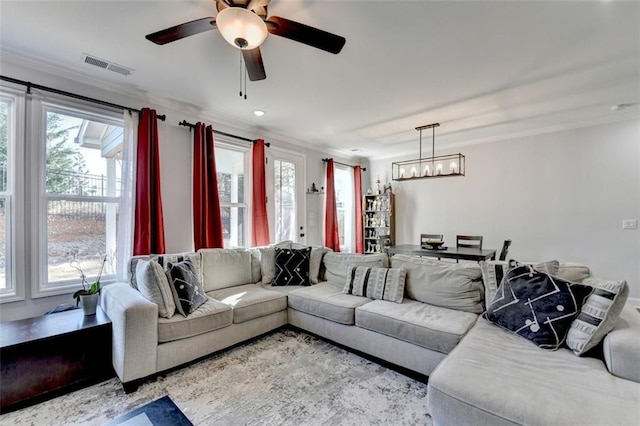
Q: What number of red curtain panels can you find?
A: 5